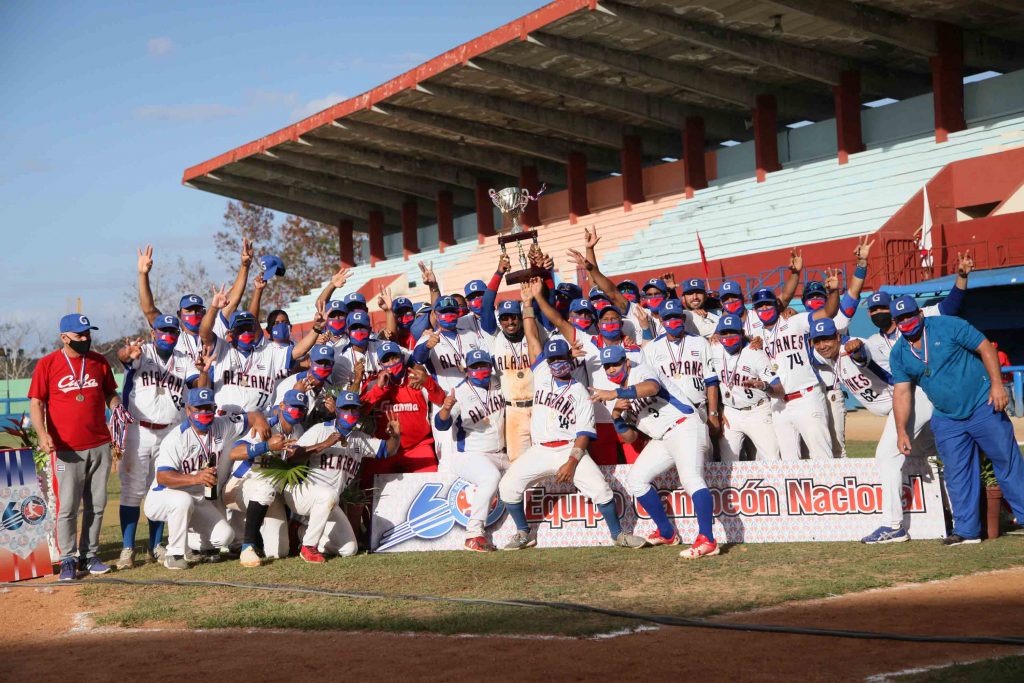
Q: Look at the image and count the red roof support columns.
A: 12